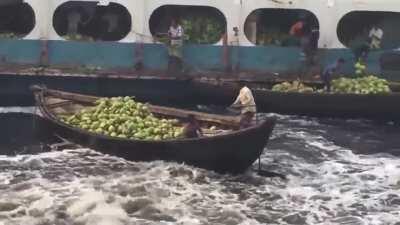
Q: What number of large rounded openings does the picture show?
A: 5